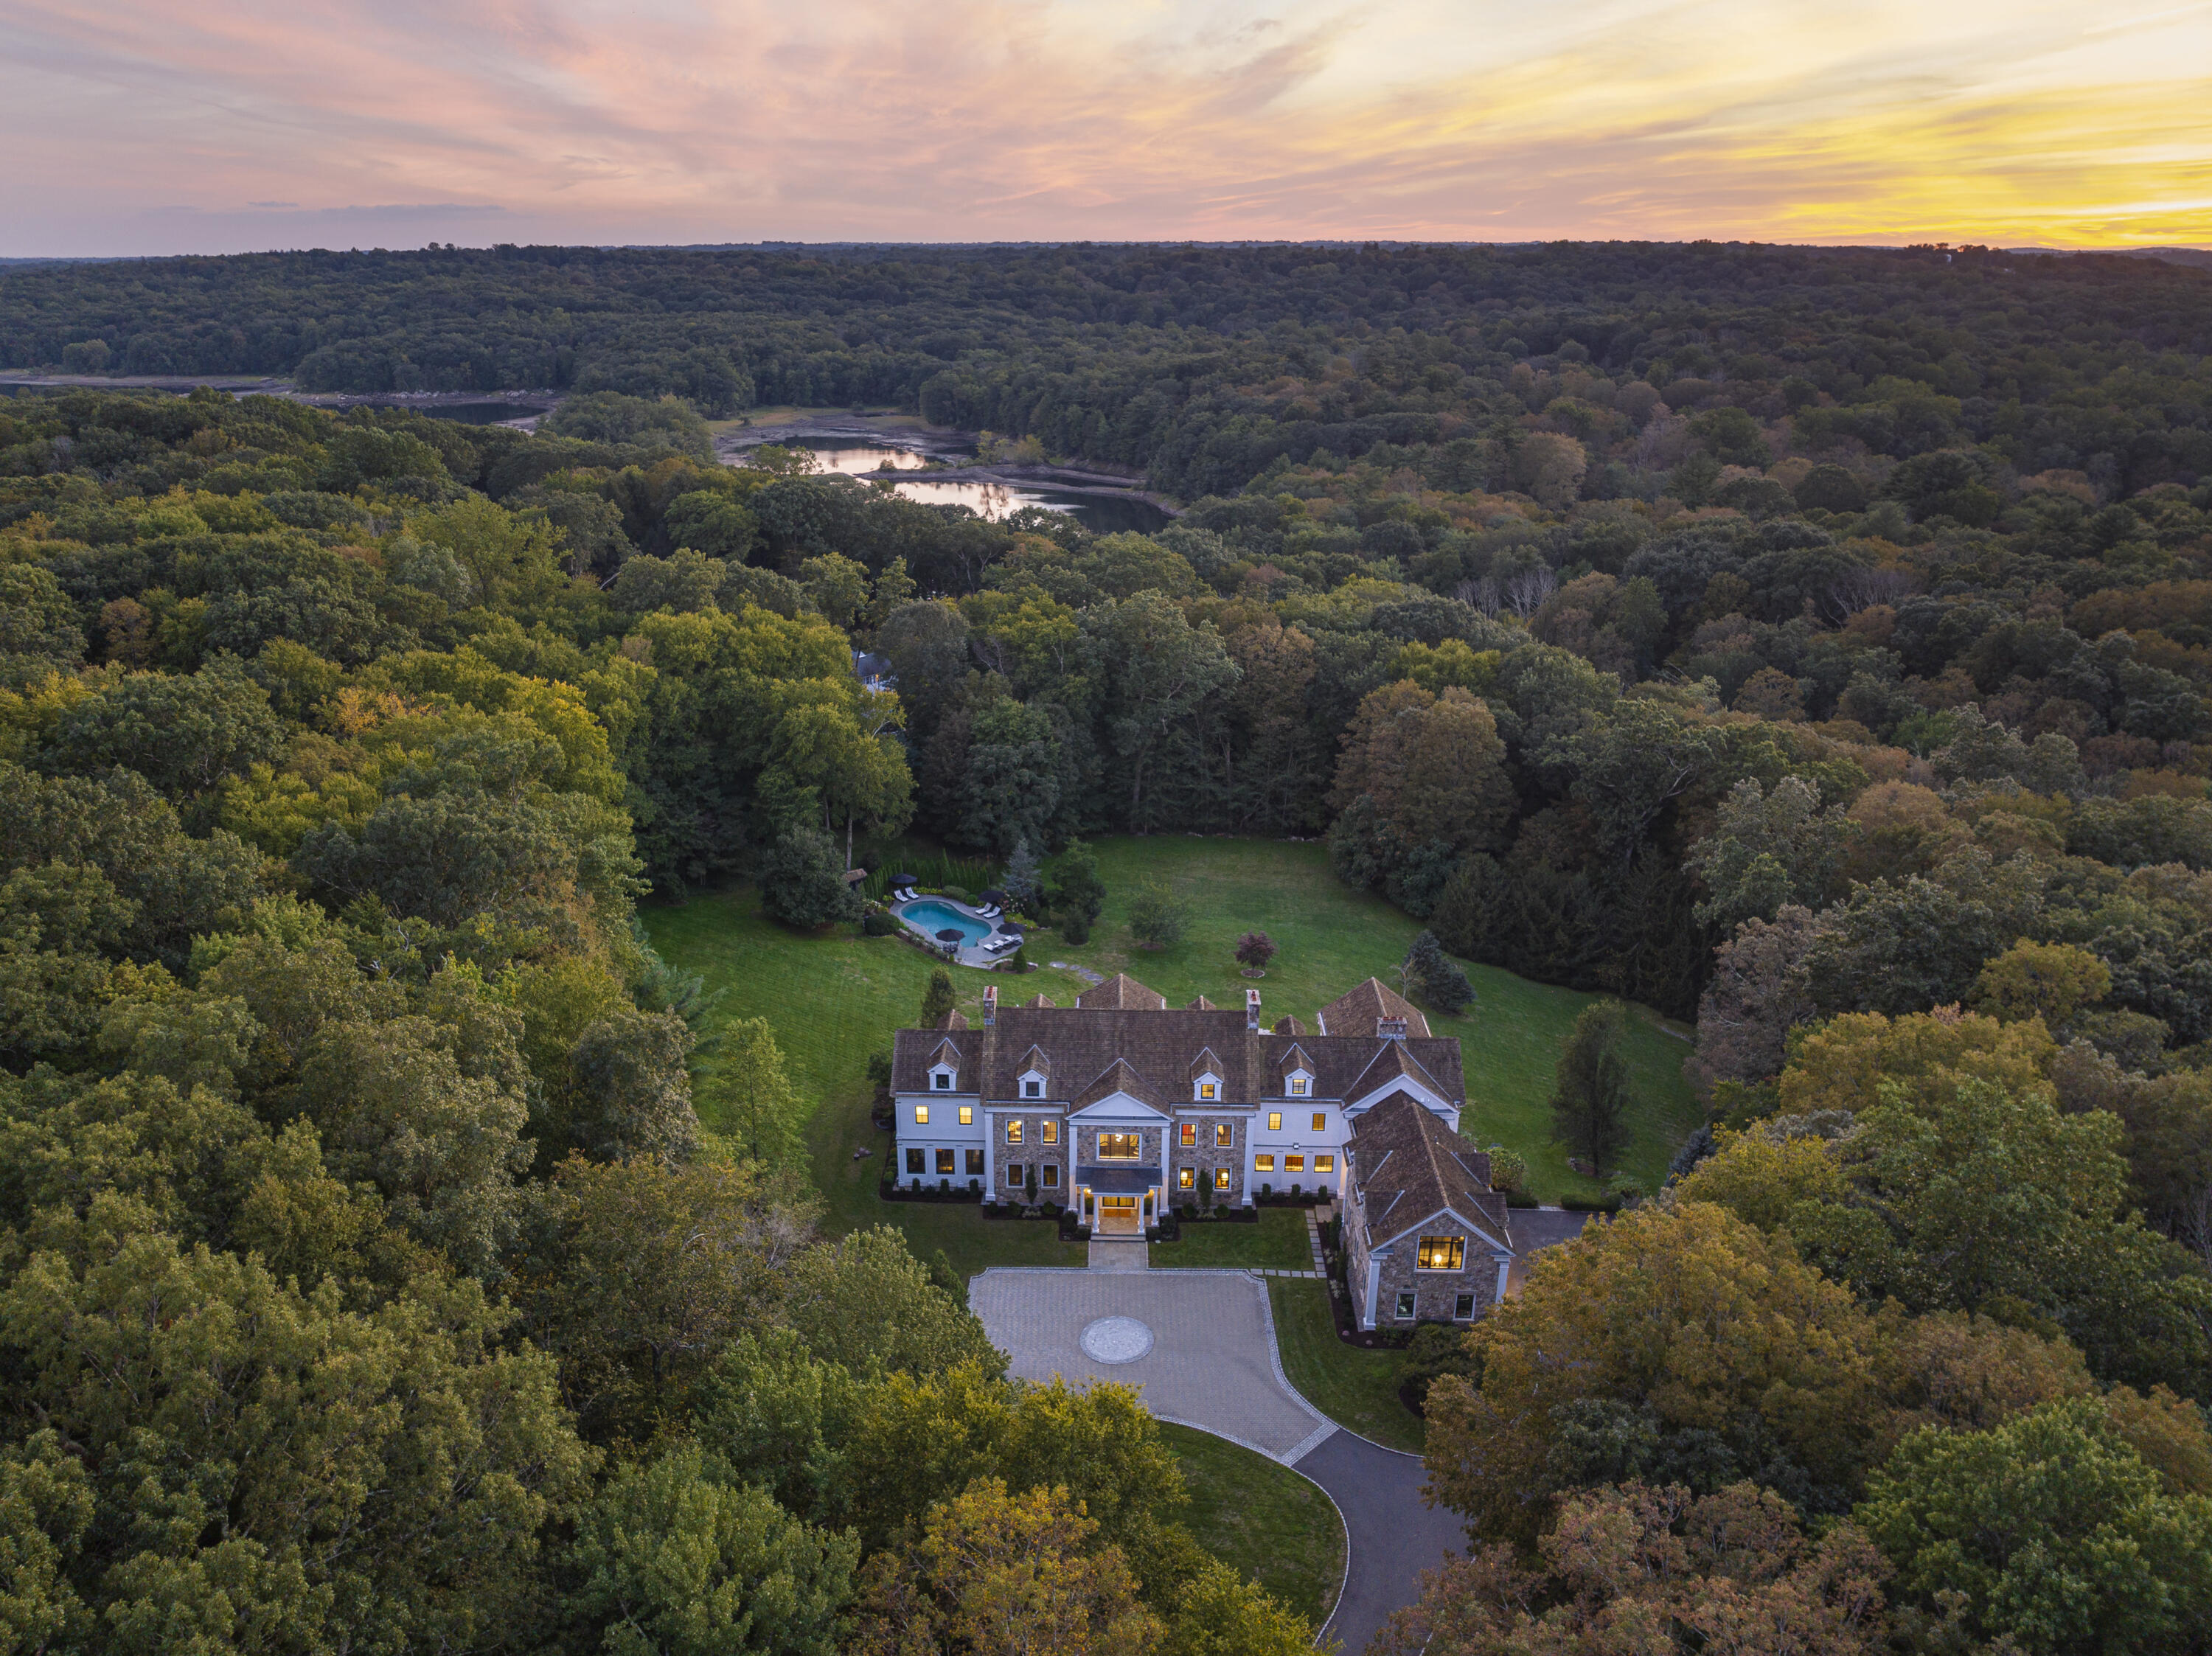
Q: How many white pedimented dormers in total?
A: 4